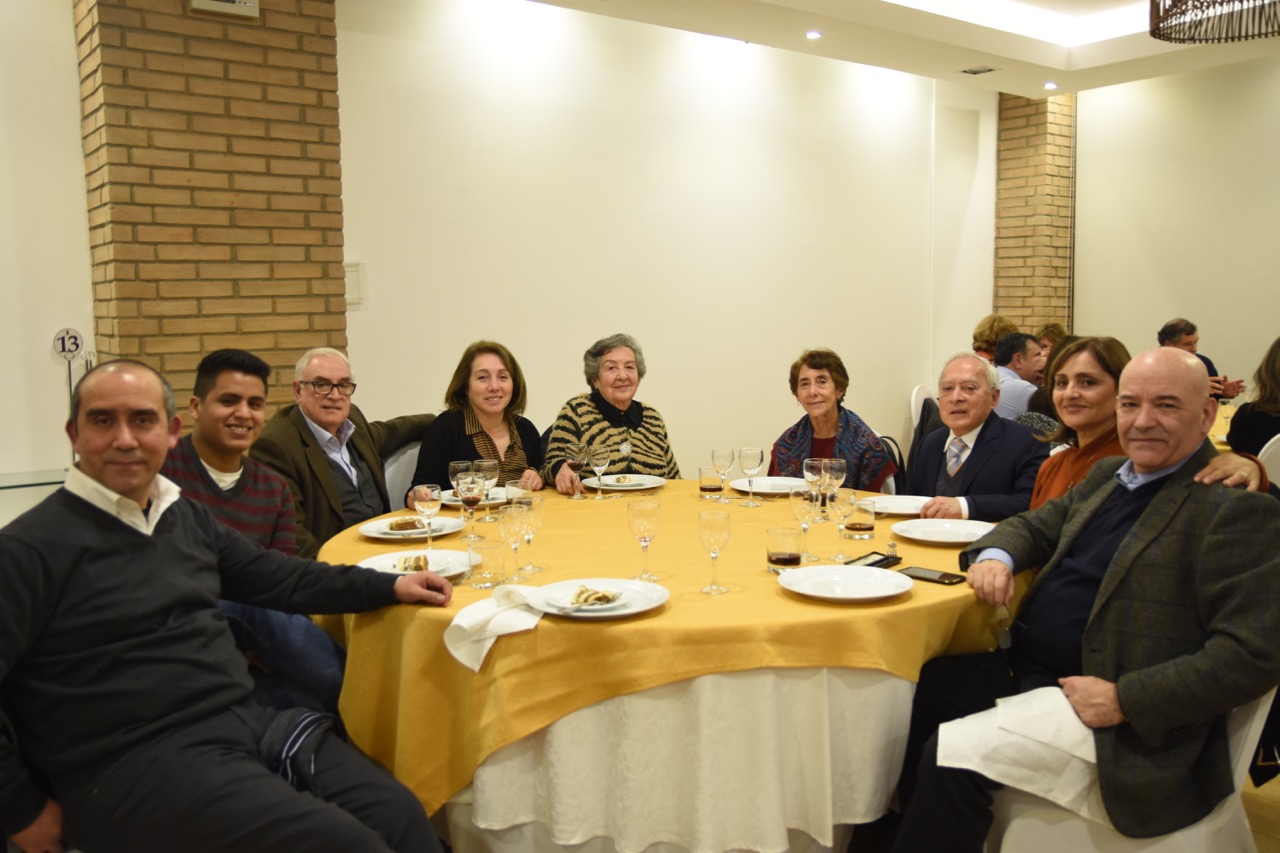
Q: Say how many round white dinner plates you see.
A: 9